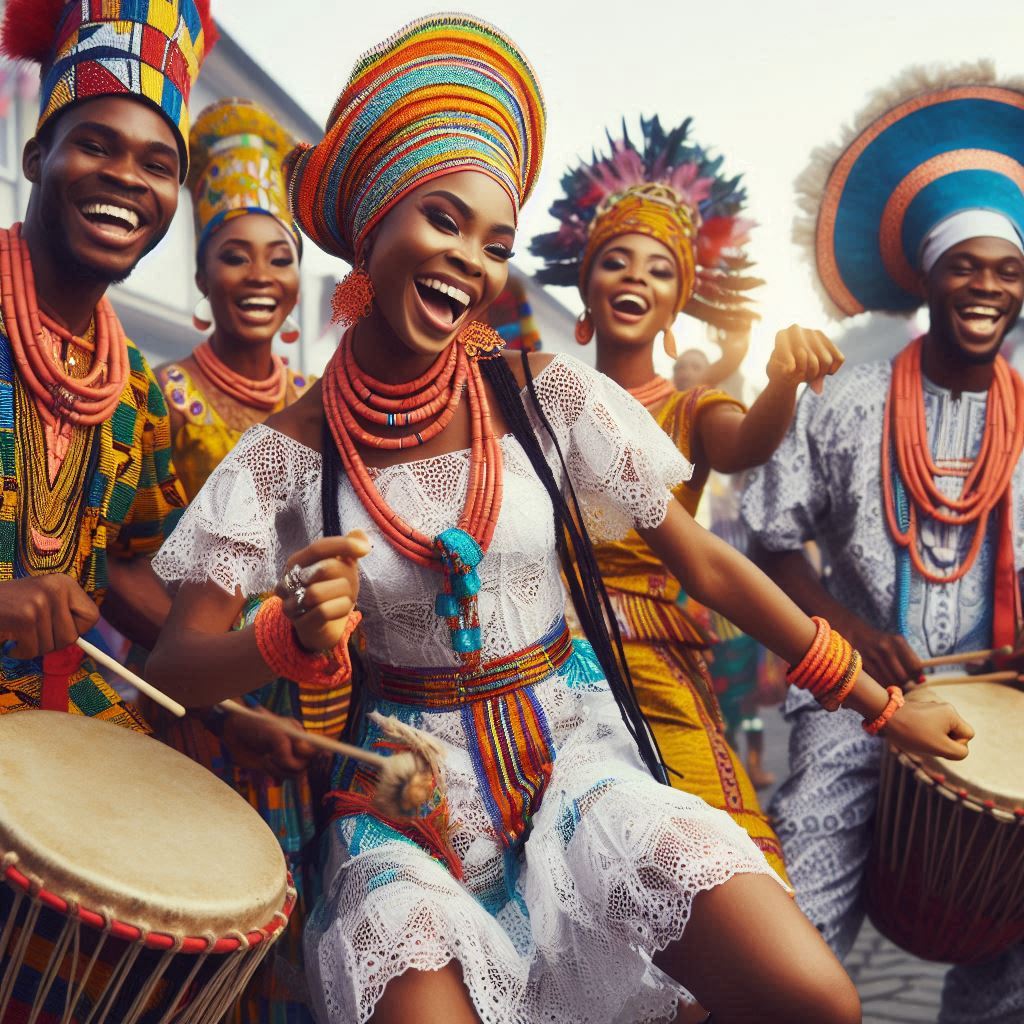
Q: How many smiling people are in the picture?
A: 5